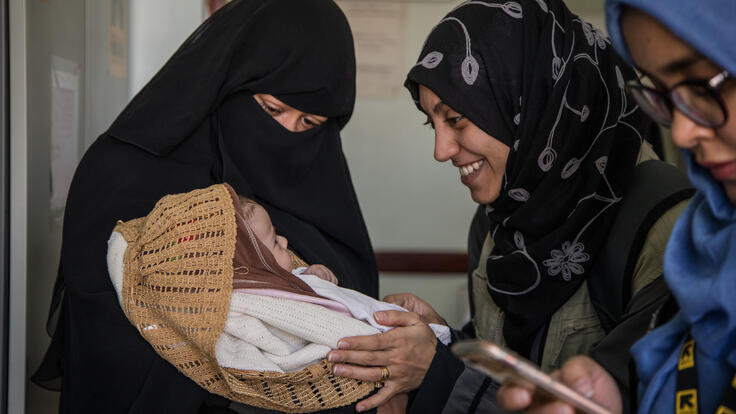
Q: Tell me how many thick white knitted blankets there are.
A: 1